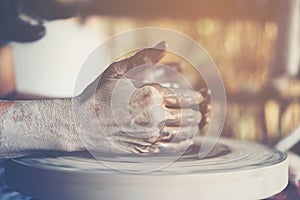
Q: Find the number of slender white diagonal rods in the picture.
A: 1